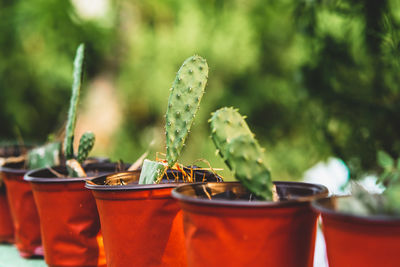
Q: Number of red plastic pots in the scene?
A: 6